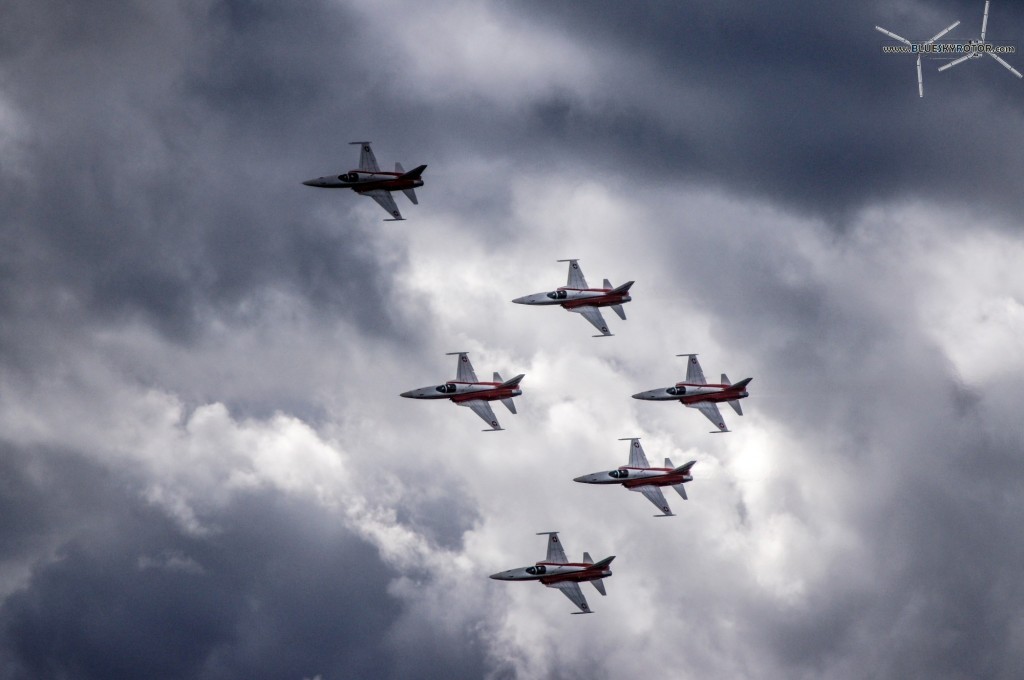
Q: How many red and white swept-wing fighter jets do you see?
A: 6